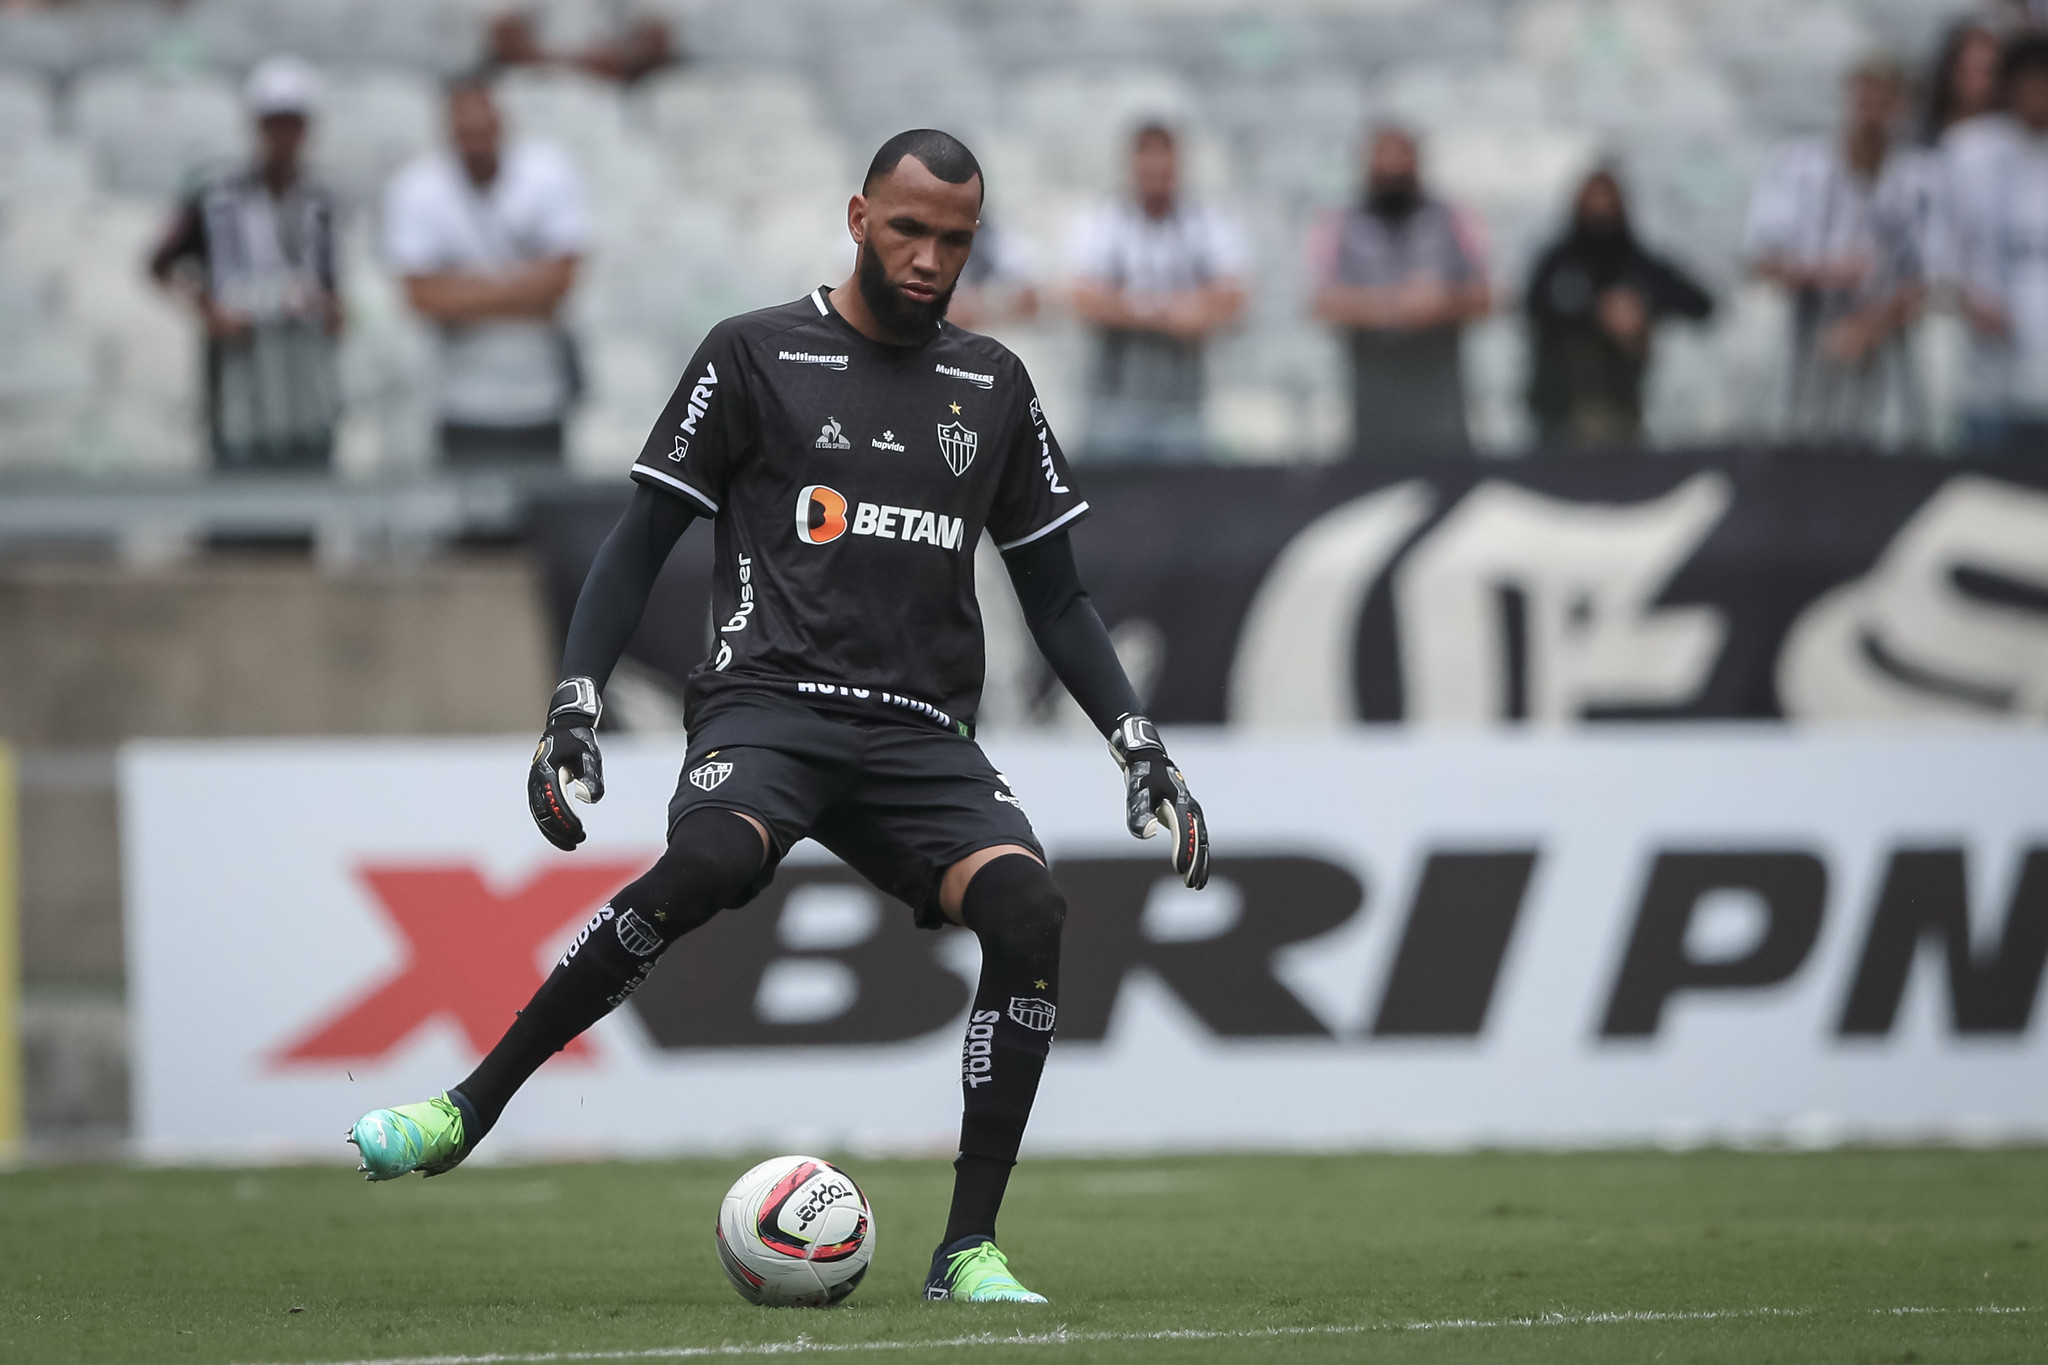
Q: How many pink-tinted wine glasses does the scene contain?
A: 0